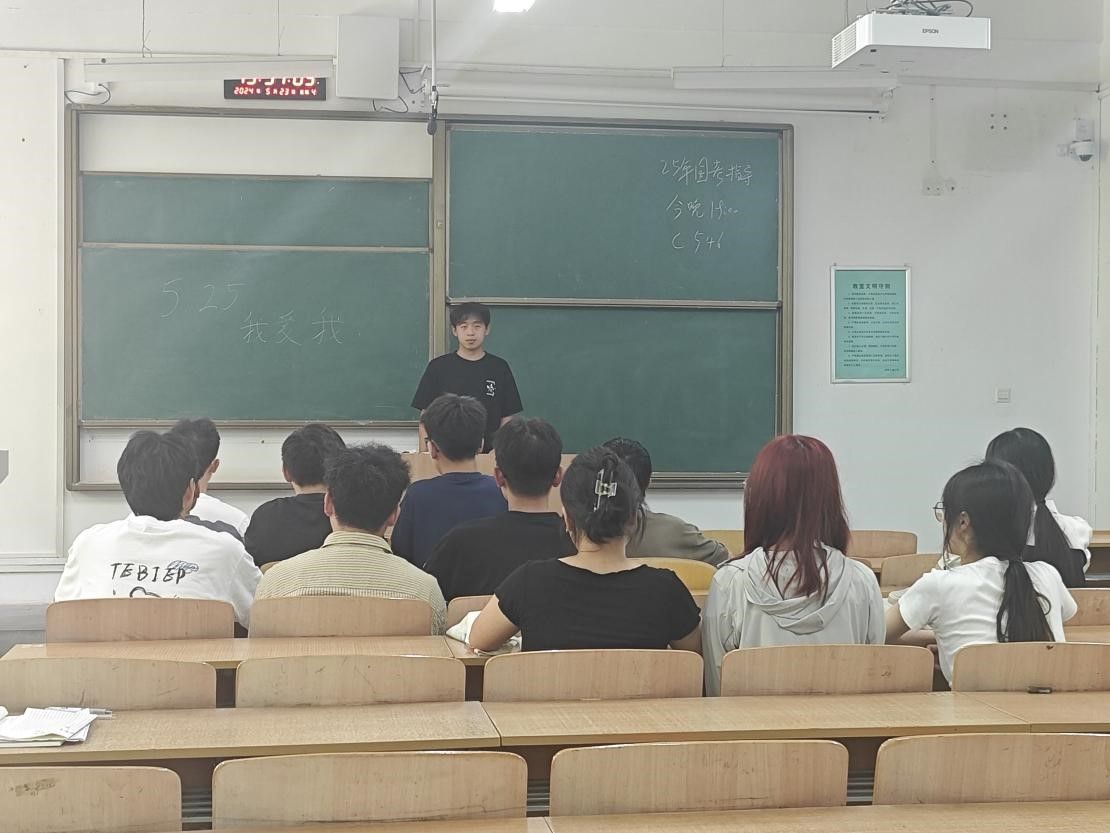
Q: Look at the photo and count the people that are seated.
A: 11